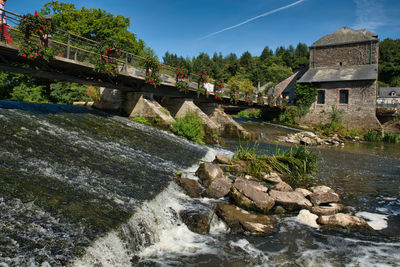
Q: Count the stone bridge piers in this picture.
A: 3